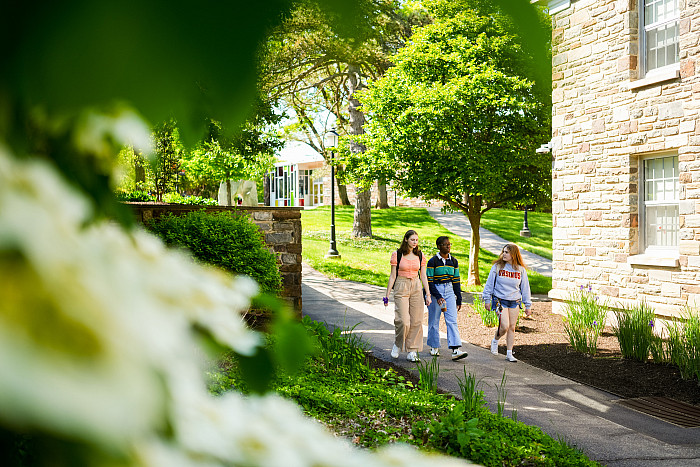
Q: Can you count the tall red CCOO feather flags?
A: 0